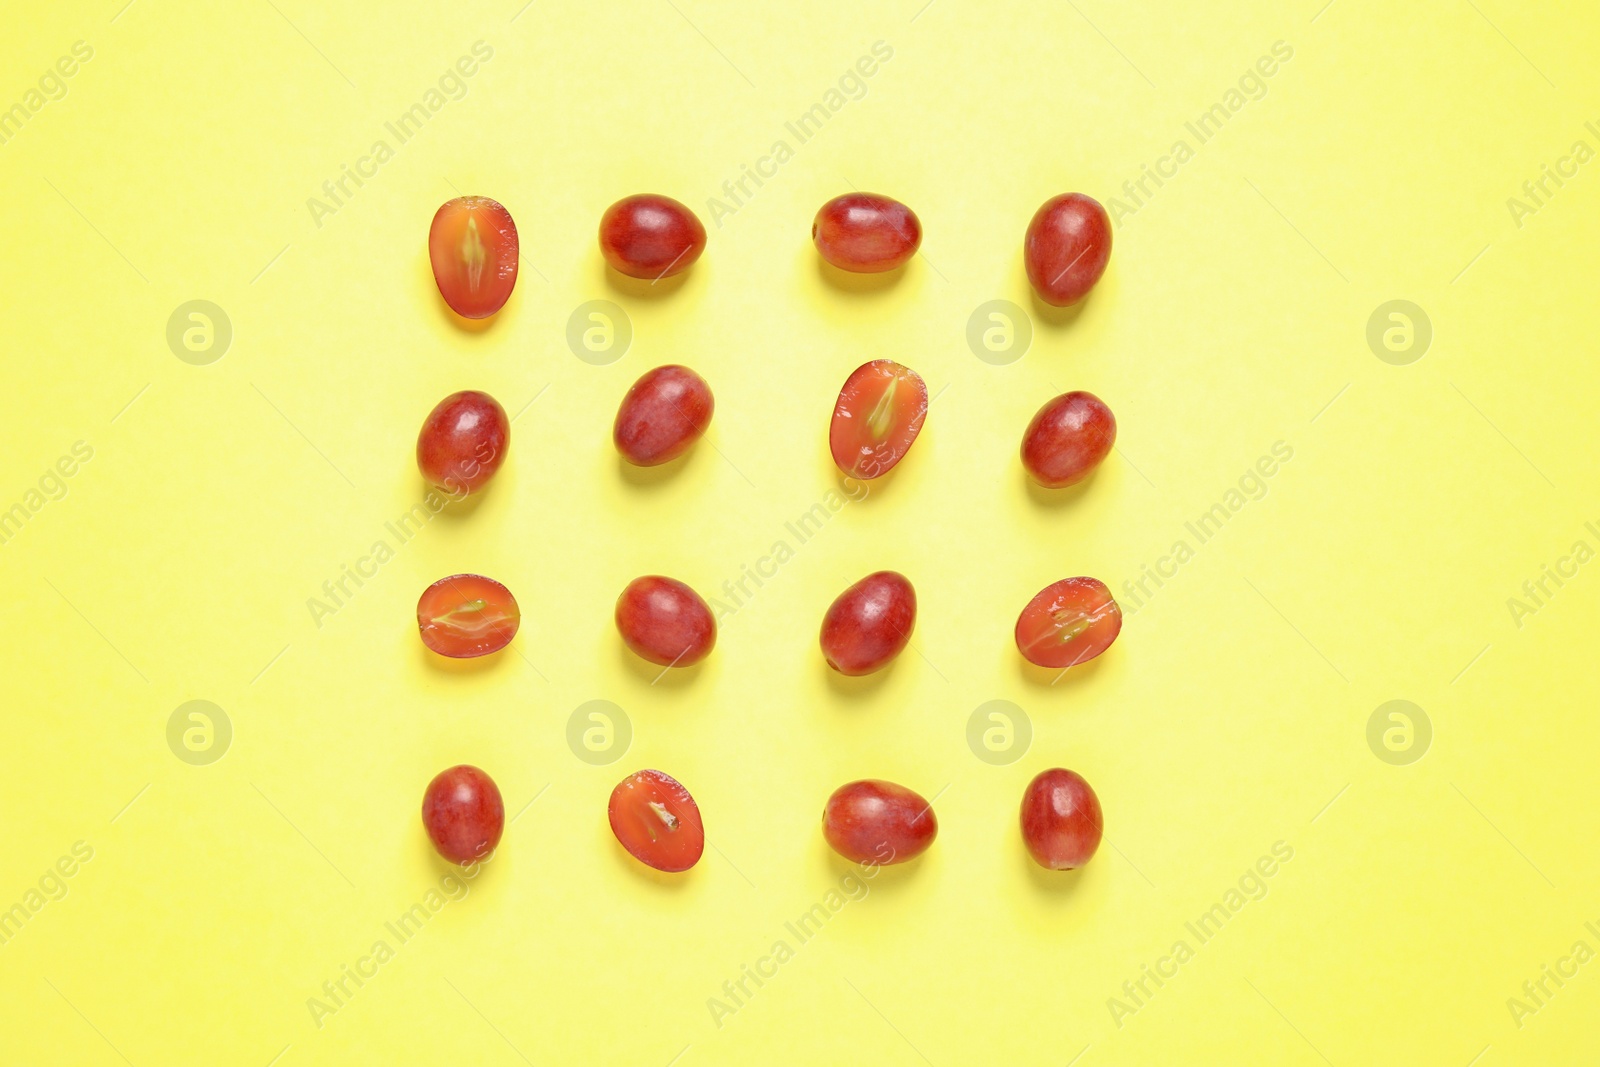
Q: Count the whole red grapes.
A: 11